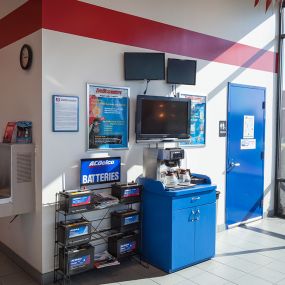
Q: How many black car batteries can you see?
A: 6